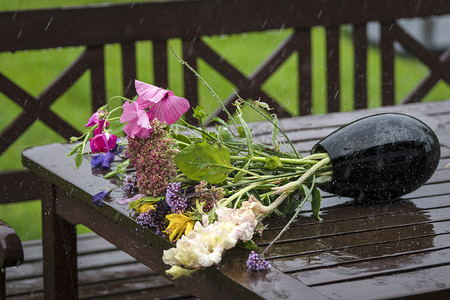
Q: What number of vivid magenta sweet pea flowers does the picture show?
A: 2